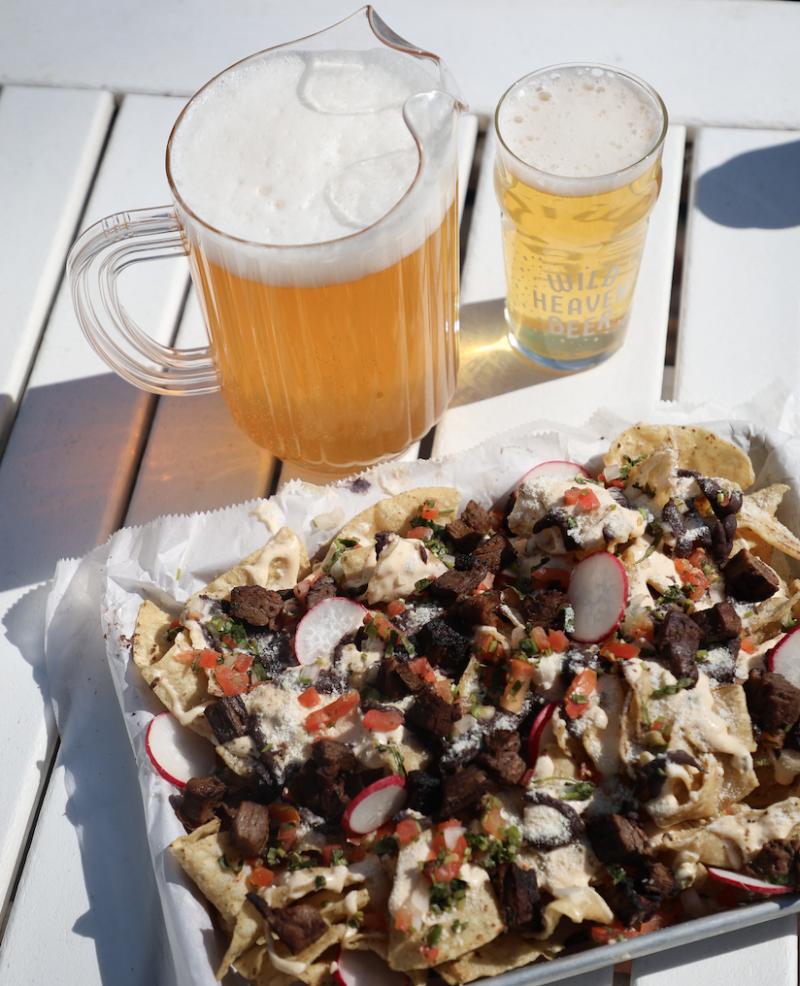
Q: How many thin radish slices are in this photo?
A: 9